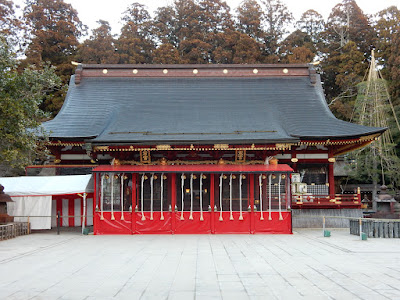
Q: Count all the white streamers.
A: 15